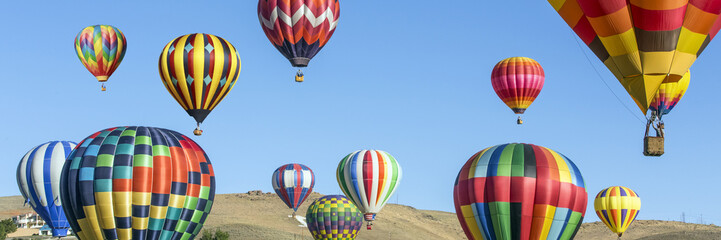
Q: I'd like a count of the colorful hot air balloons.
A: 13